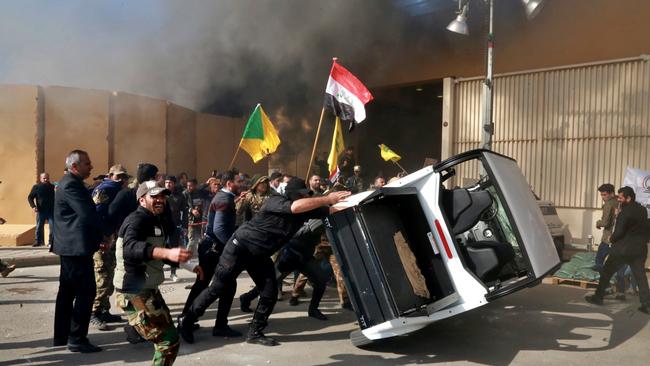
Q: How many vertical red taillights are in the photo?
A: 1